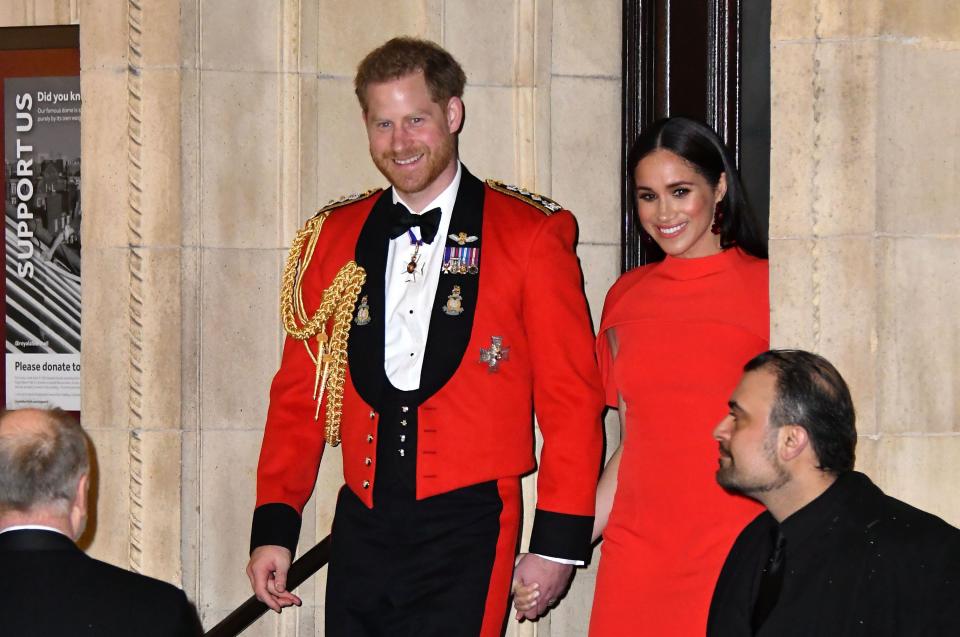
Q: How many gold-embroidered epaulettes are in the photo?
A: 2